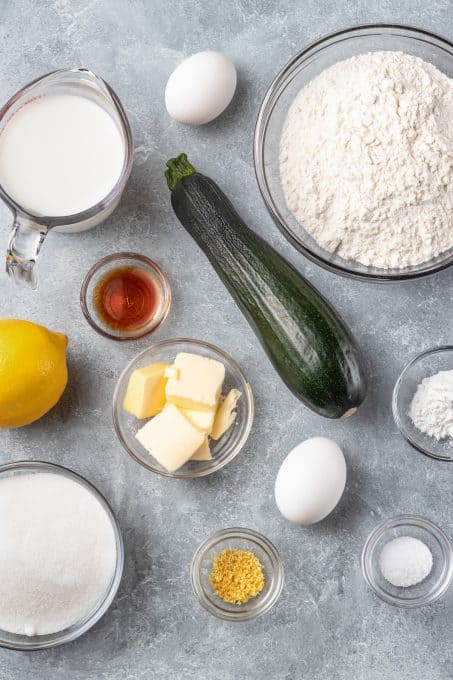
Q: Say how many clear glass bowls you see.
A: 7